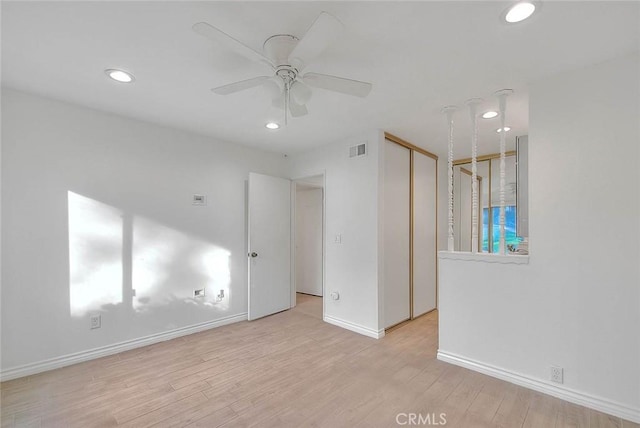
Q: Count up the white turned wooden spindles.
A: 3